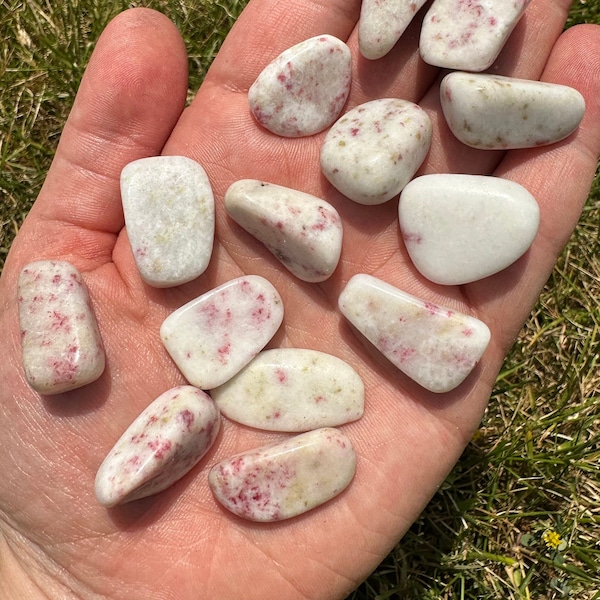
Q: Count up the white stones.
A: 14